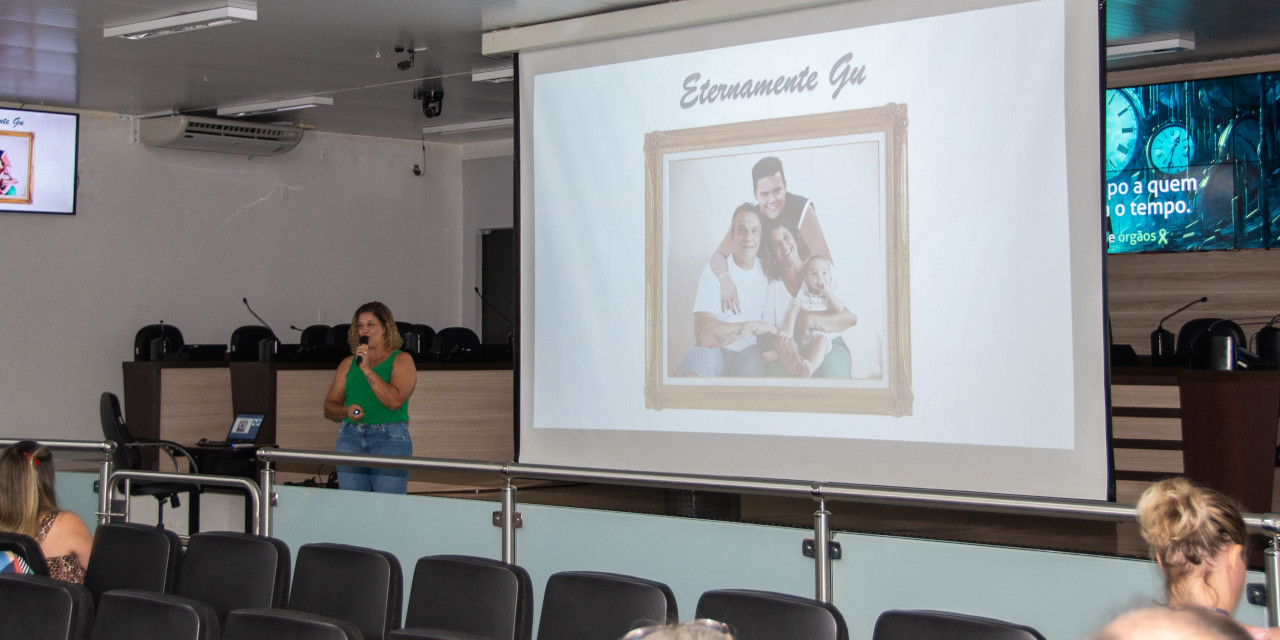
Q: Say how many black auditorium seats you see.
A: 12